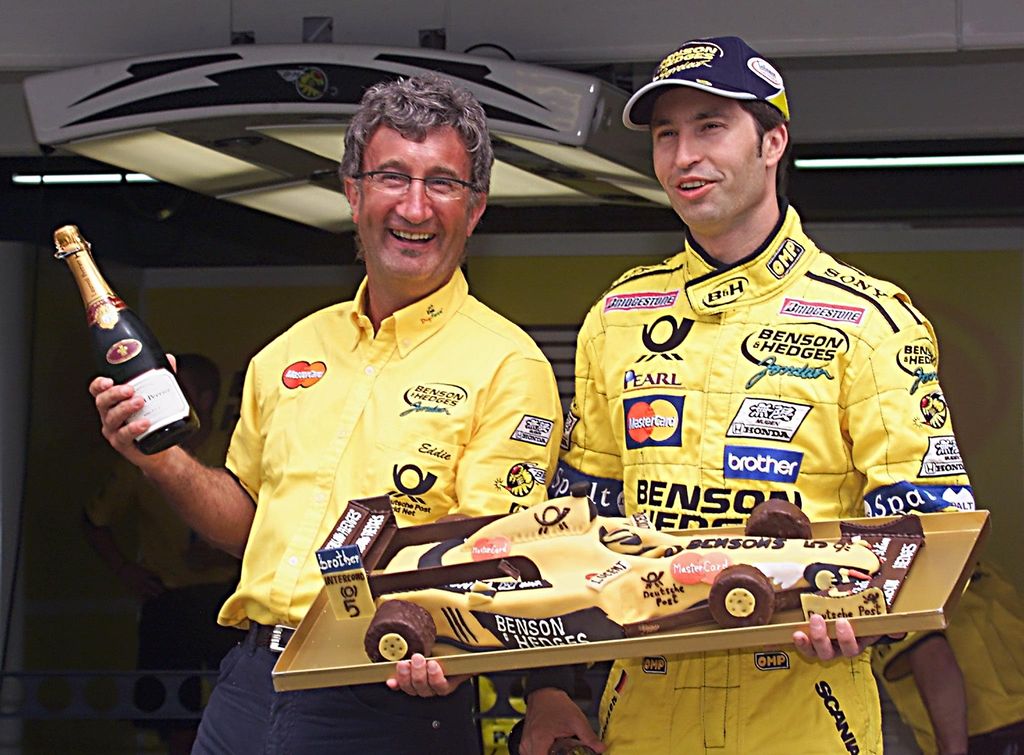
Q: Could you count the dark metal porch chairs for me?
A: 0